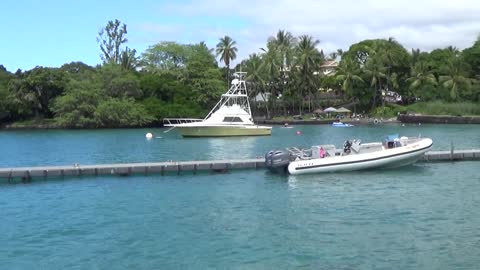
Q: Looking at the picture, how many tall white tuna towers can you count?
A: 1